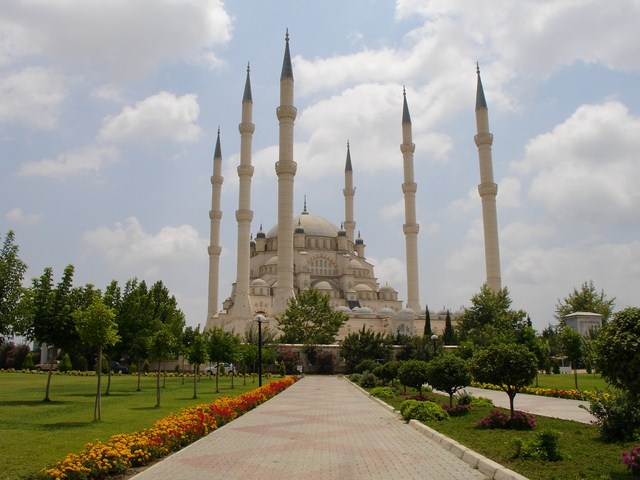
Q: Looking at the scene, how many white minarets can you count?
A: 6